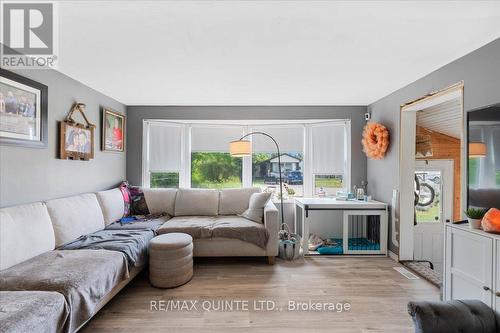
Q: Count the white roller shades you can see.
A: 4